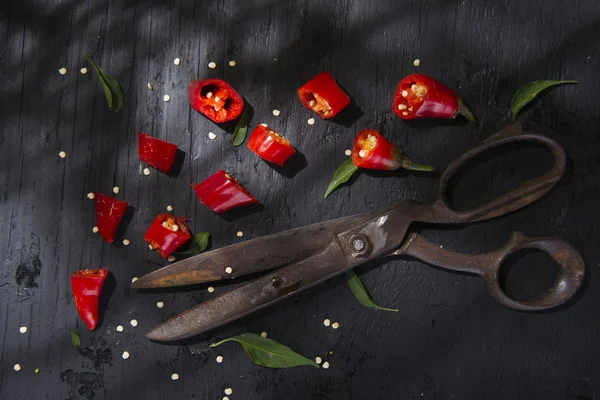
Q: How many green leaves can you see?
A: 8